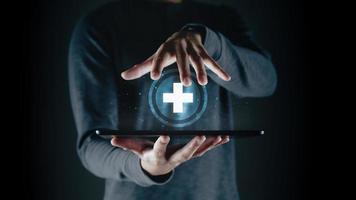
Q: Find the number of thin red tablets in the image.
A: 0